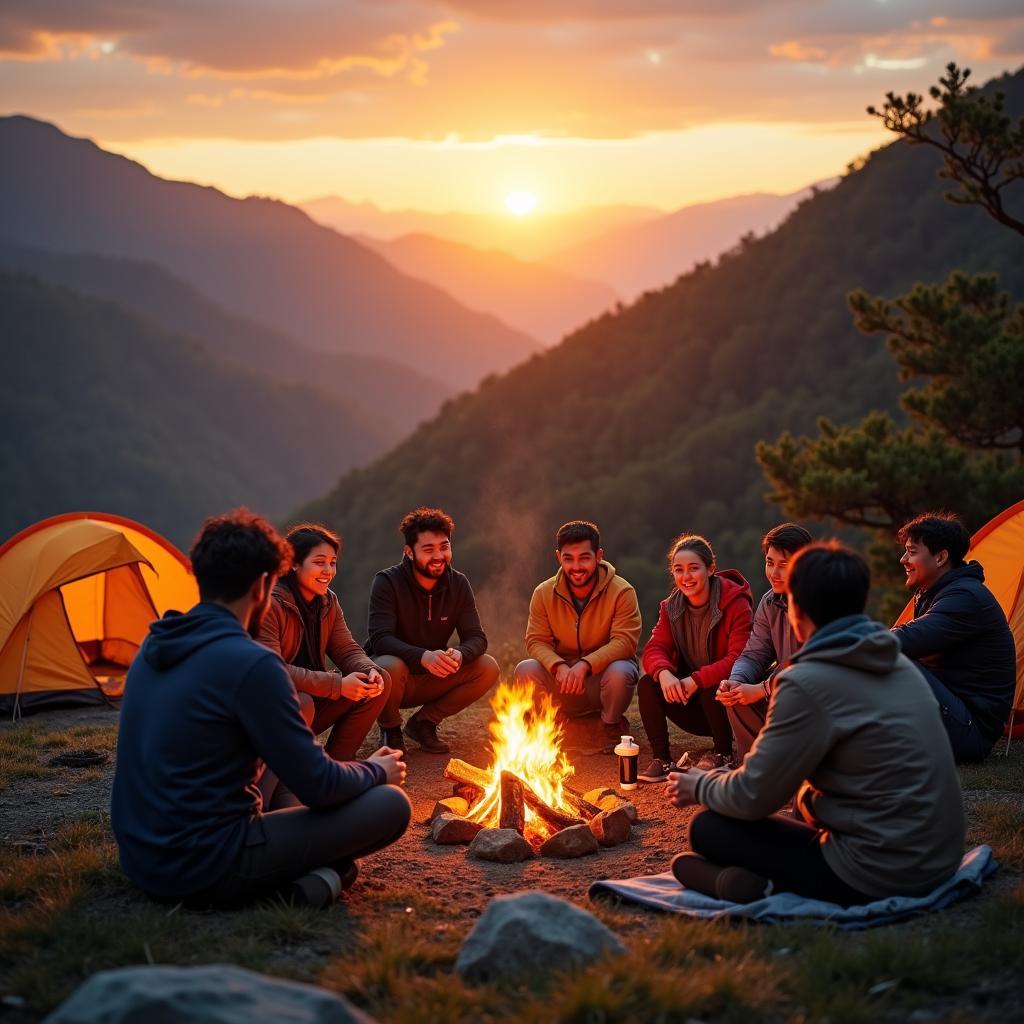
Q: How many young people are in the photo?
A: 8